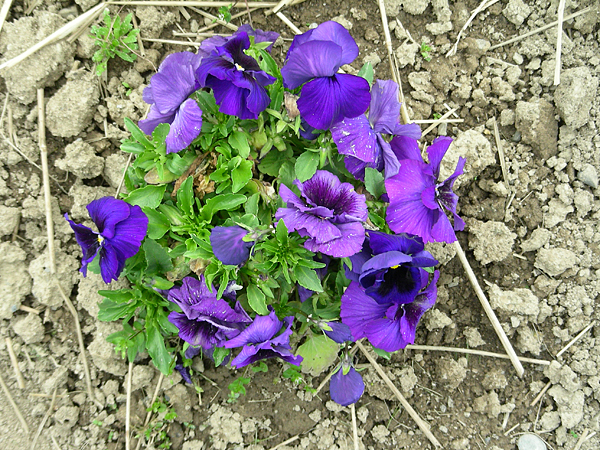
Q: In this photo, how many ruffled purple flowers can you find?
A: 11